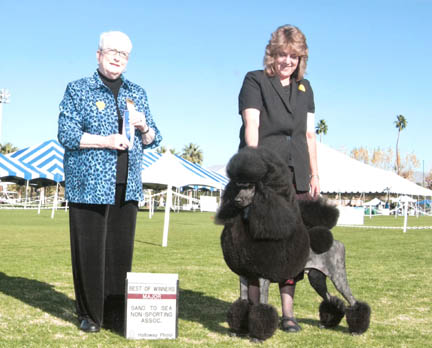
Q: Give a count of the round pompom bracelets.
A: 4